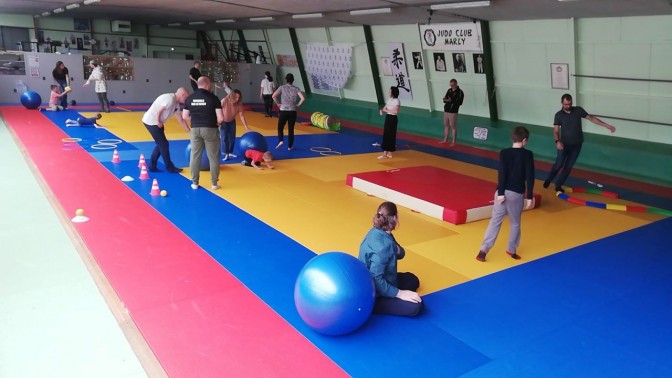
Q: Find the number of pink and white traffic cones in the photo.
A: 4